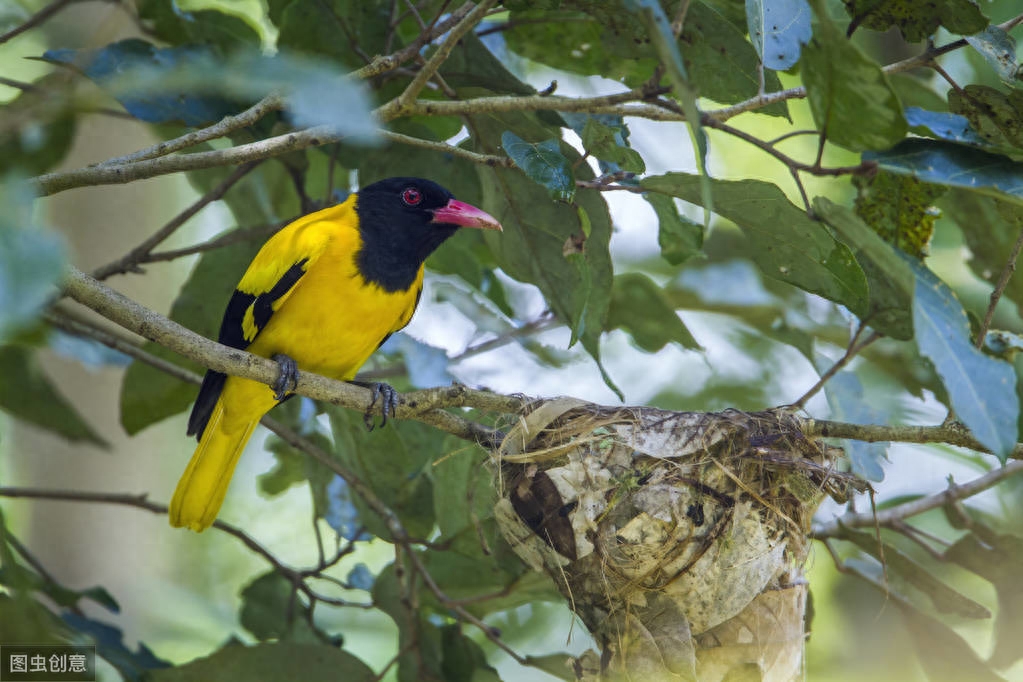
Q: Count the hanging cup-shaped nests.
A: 1